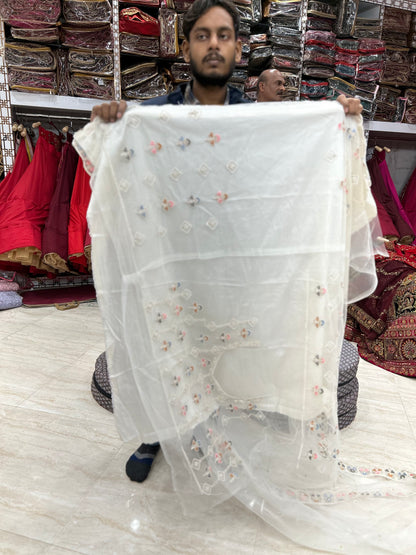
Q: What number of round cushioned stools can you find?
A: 2